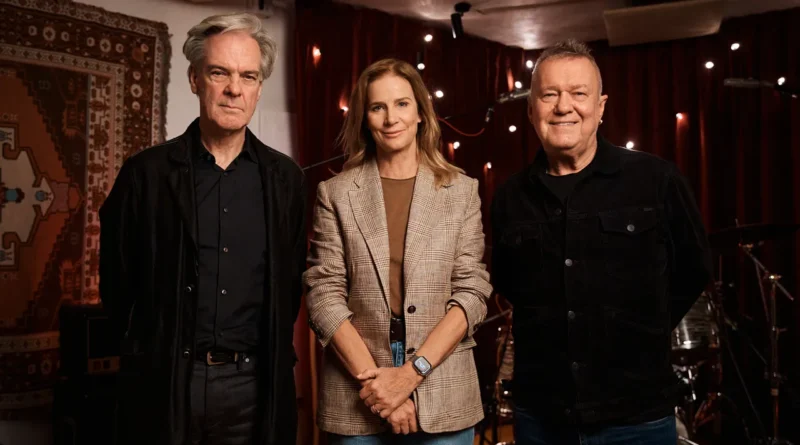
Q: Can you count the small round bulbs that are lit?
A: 15